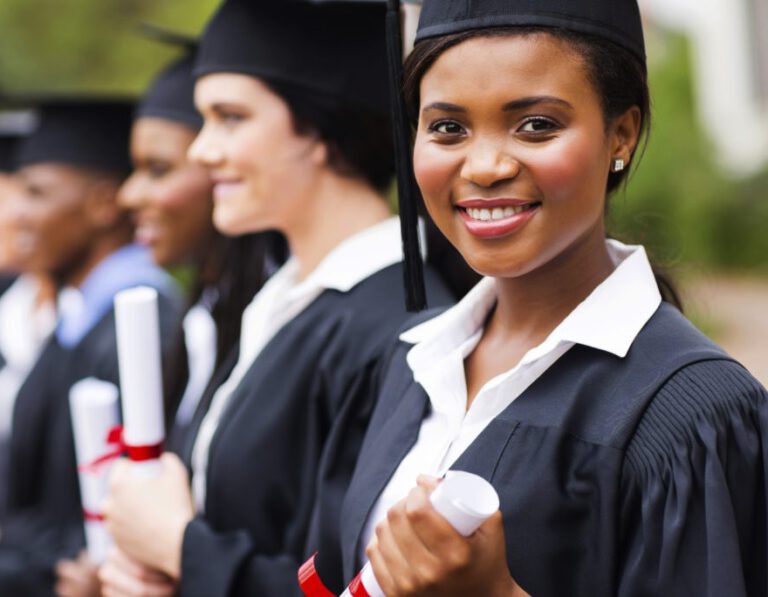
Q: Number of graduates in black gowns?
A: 5